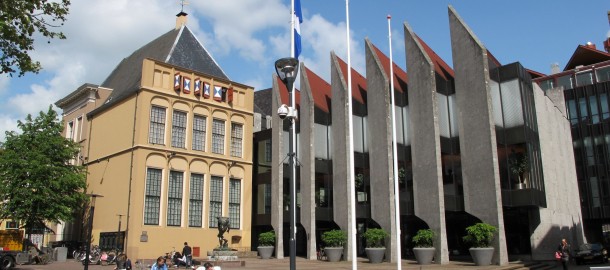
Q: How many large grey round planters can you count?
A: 5